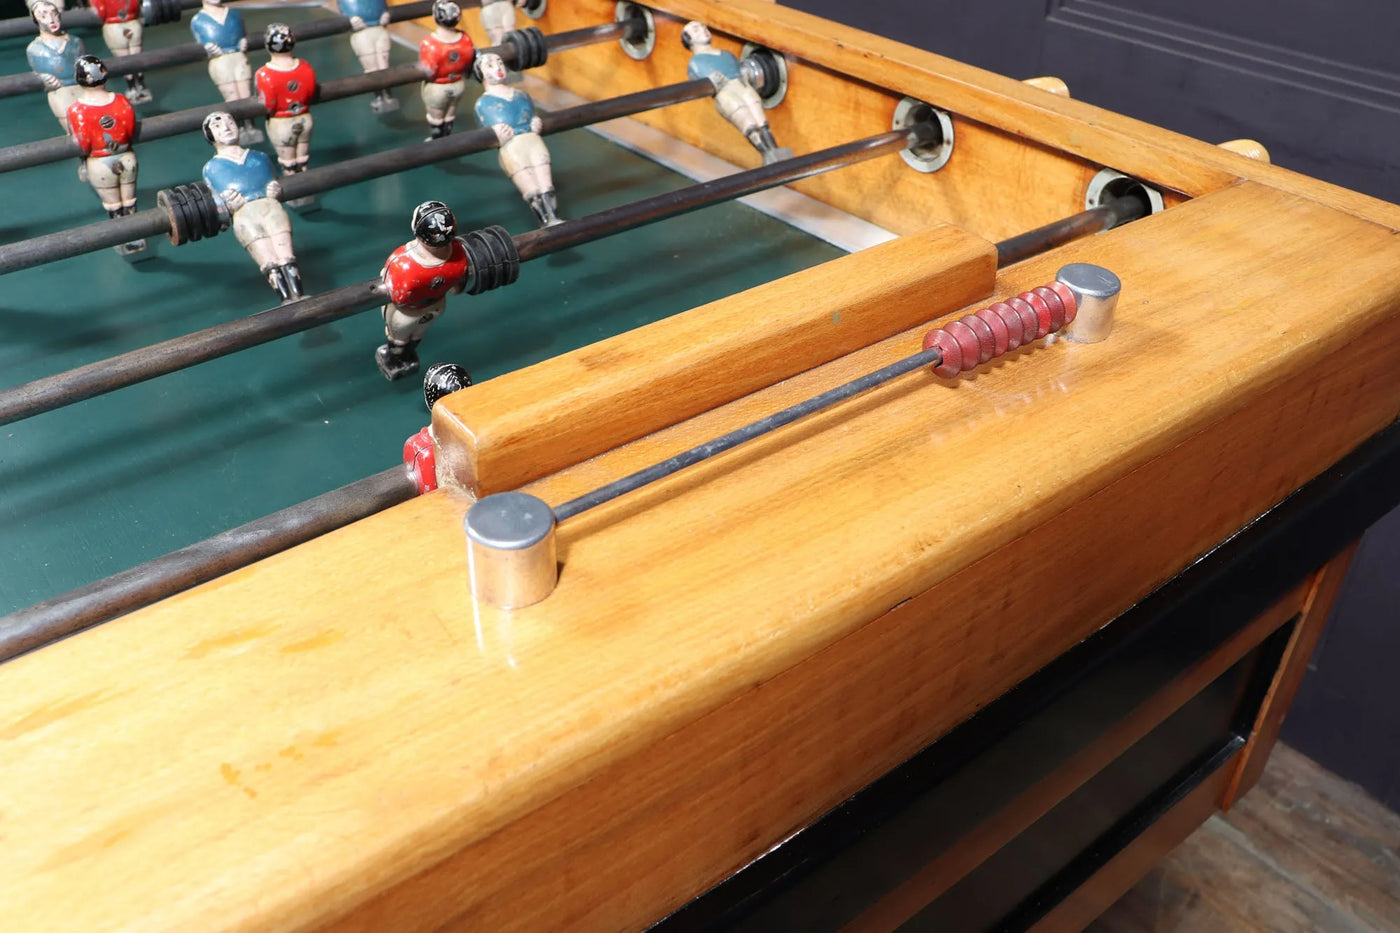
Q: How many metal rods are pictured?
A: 7